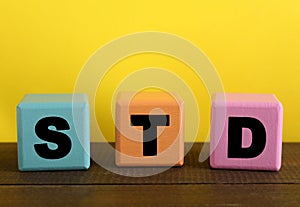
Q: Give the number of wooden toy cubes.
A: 3